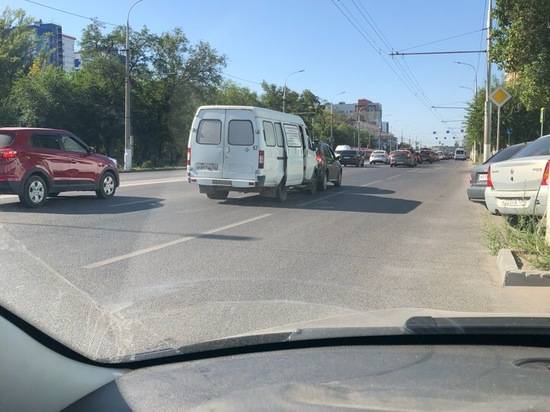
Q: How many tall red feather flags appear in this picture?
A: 0